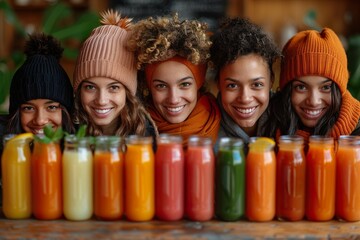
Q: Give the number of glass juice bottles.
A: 12